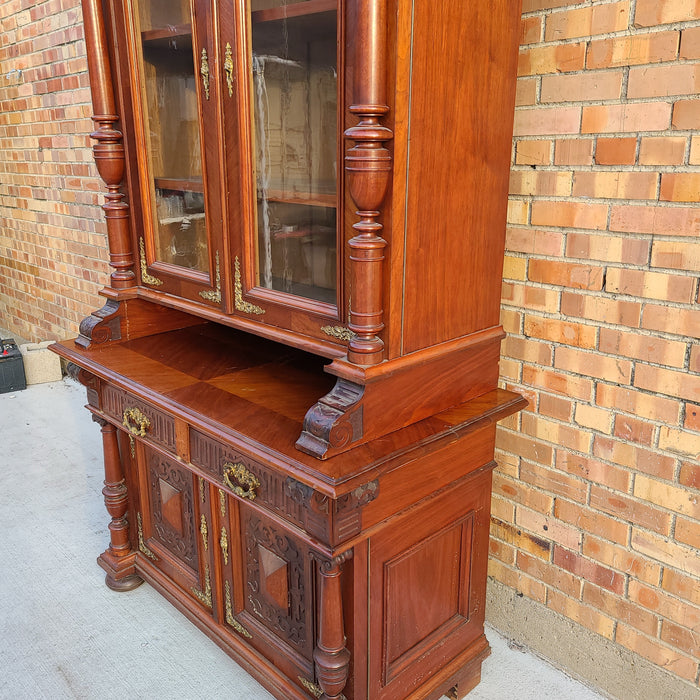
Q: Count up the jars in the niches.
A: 0